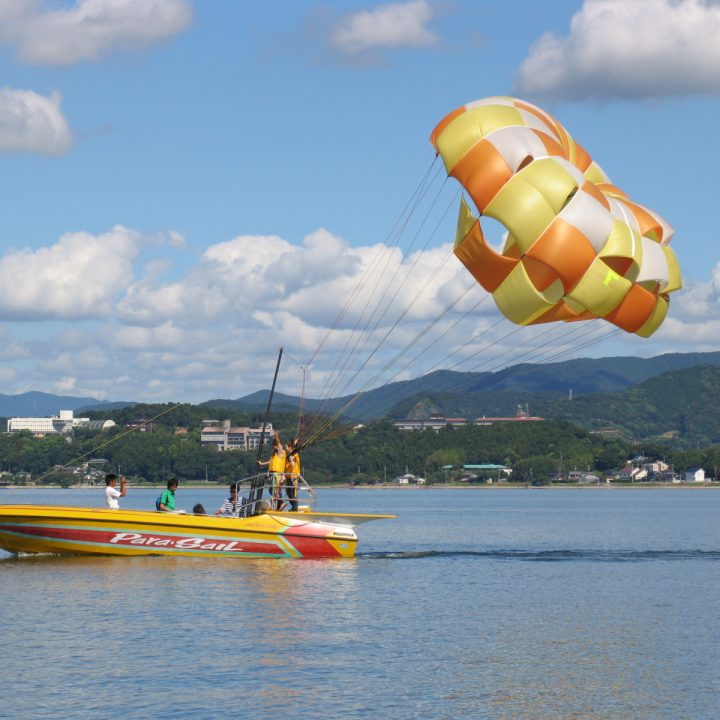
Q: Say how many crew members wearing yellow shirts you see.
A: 2